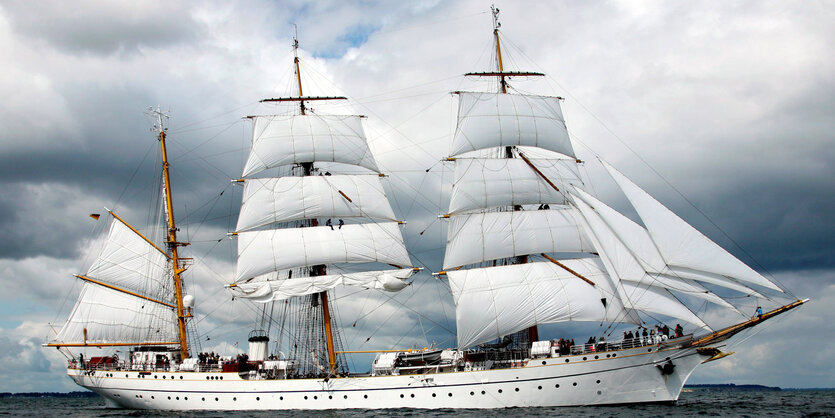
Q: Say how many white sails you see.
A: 14